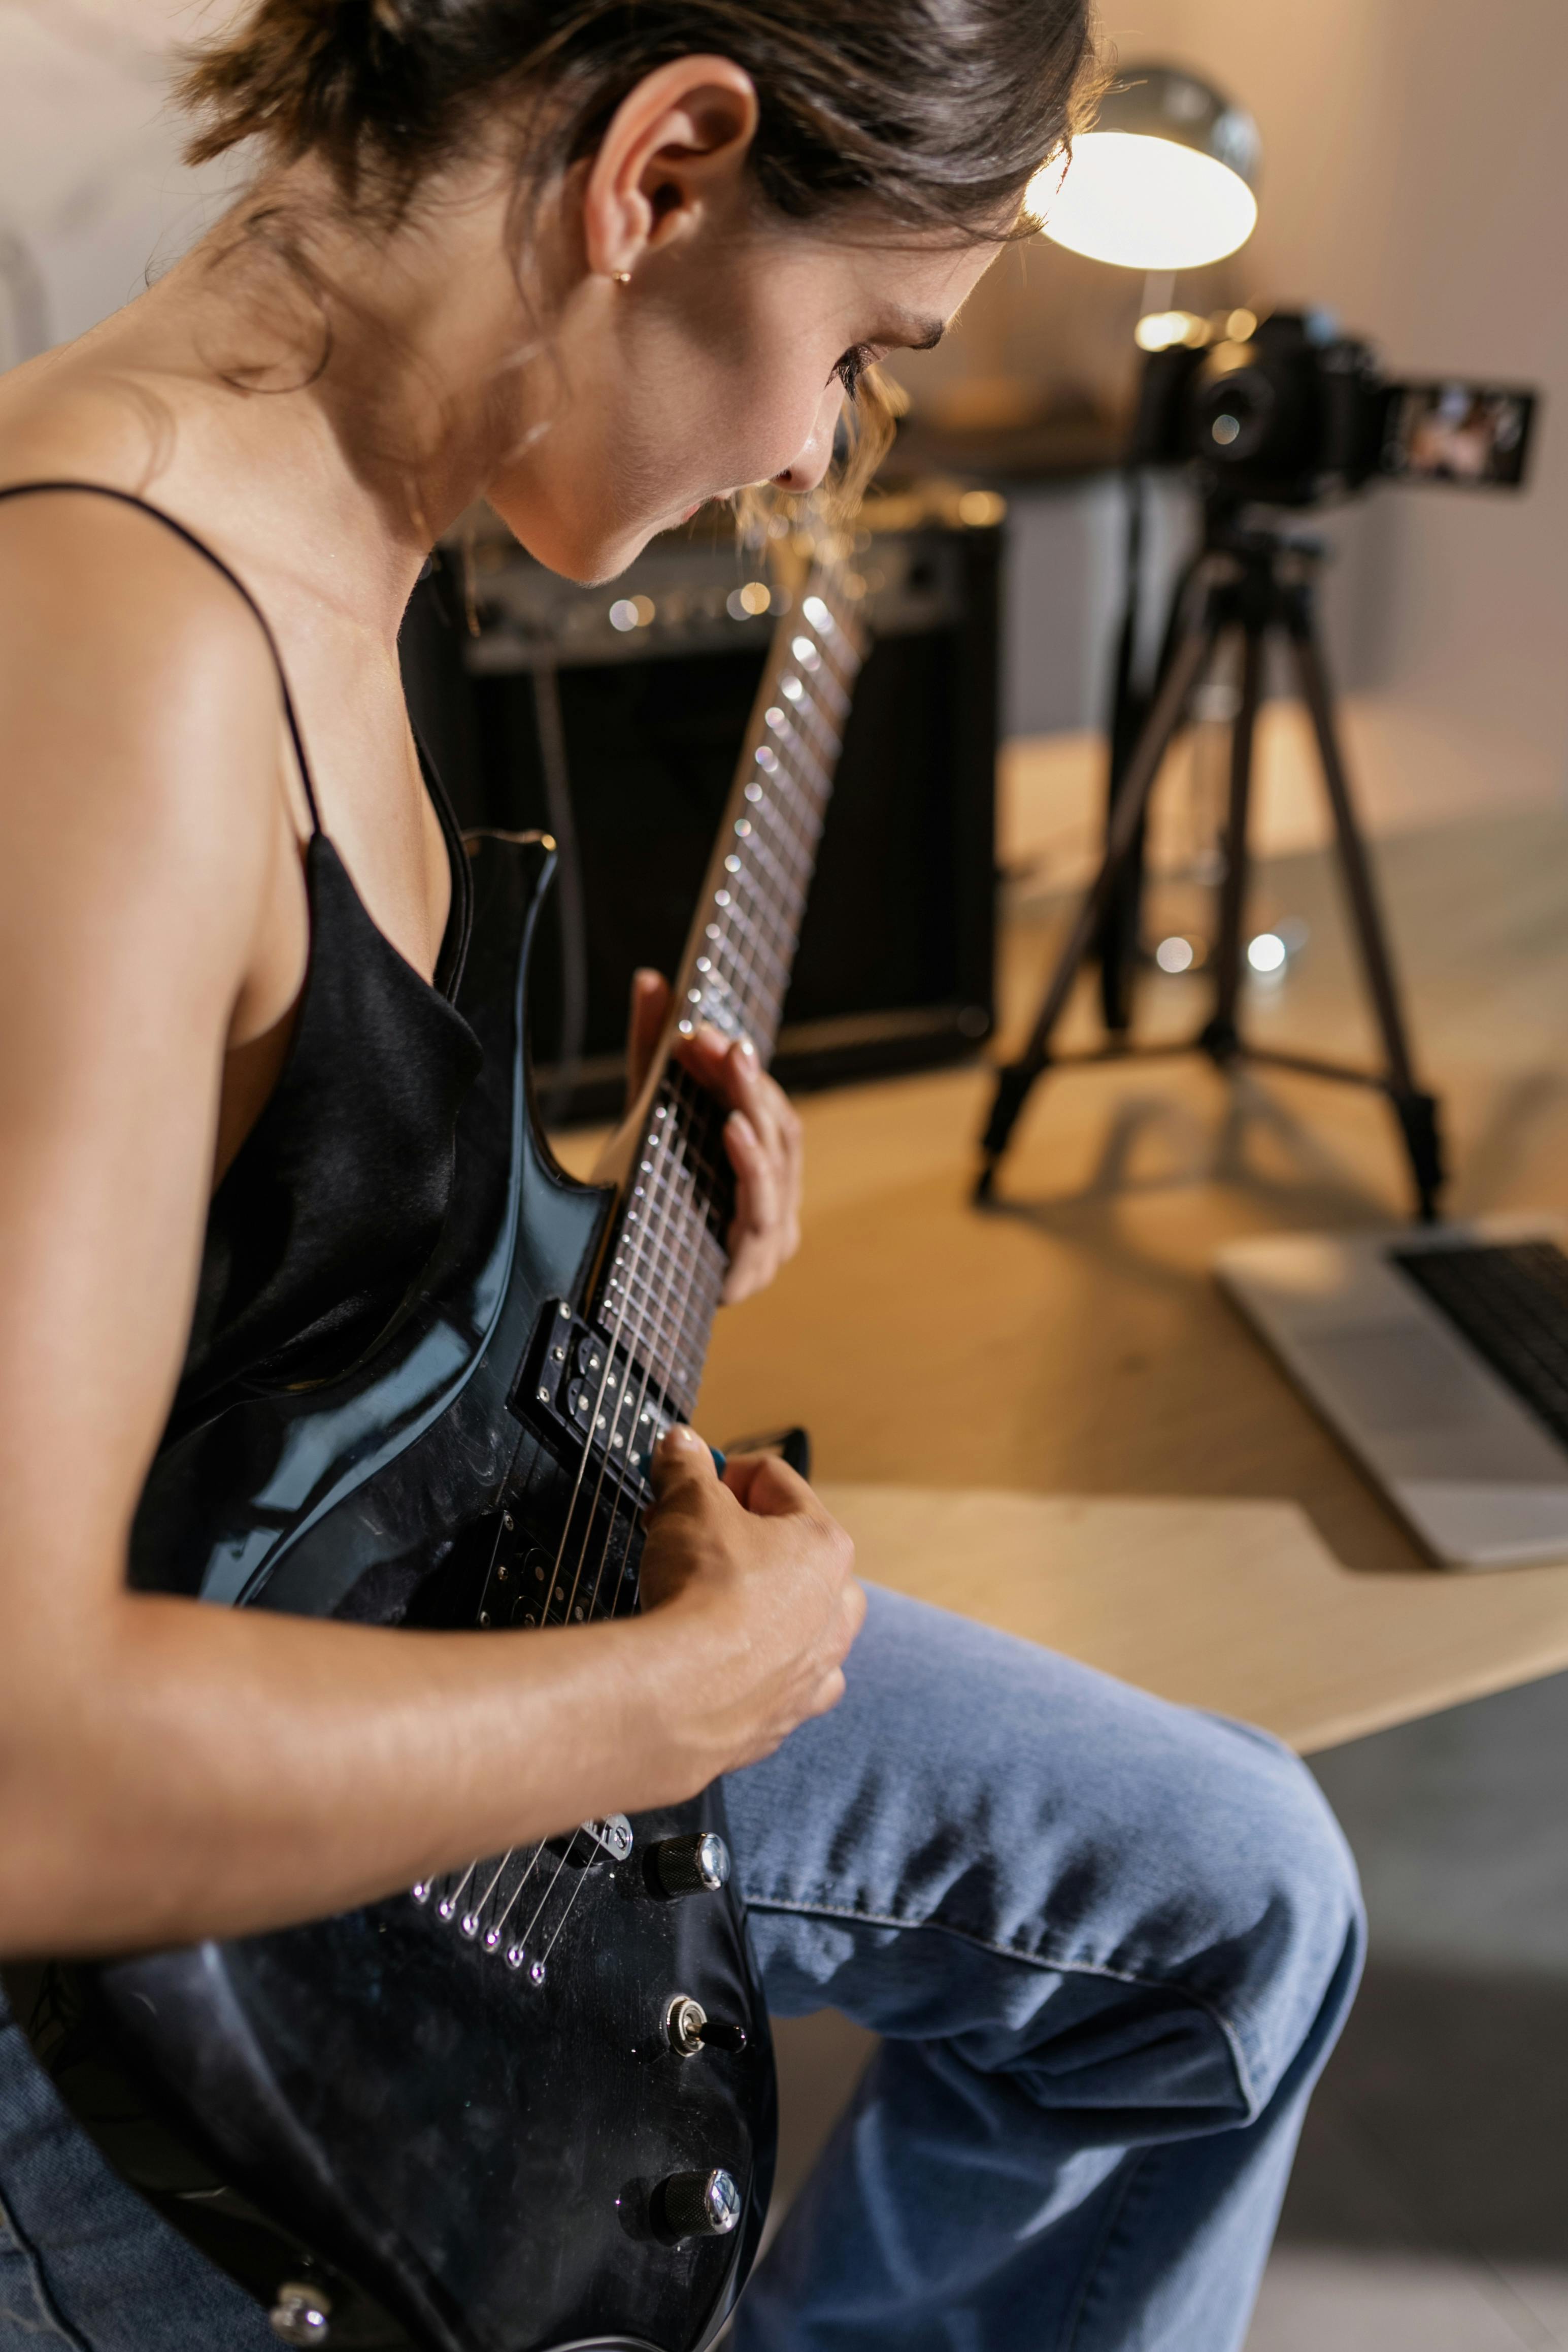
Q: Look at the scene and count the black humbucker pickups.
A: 2